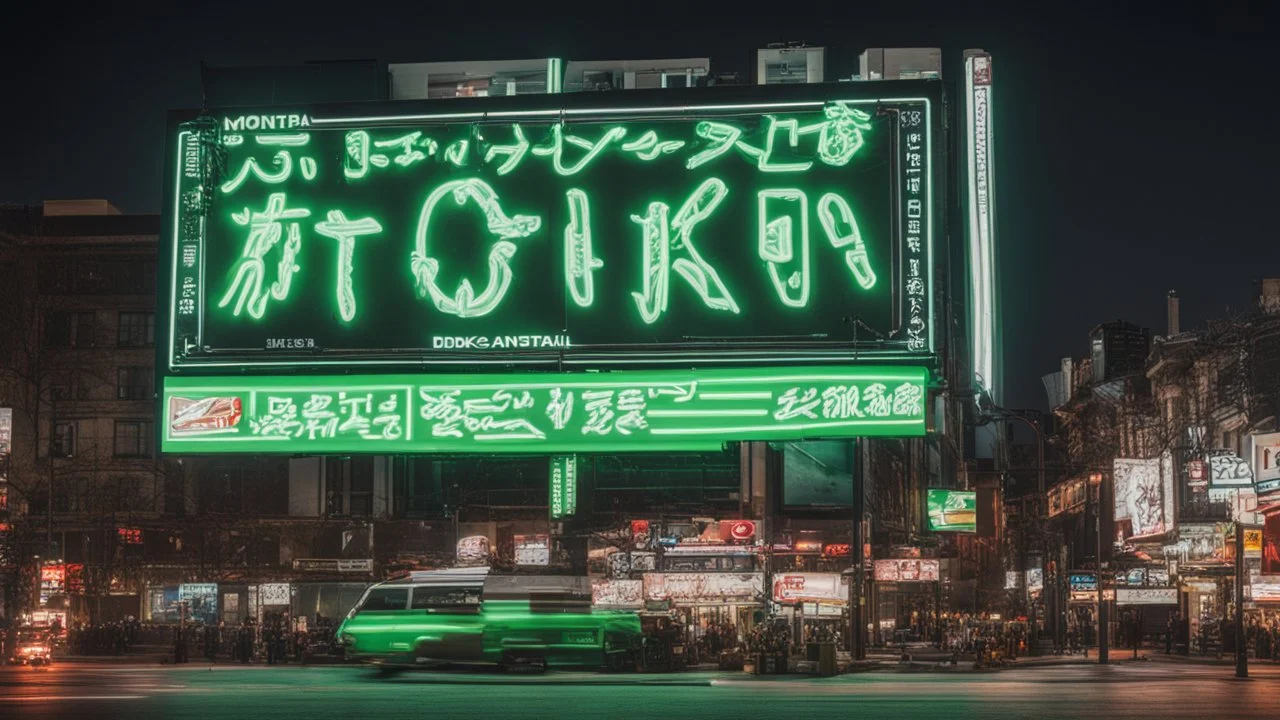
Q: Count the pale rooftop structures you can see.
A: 4